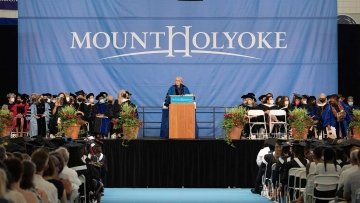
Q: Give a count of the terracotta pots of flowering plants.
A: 6